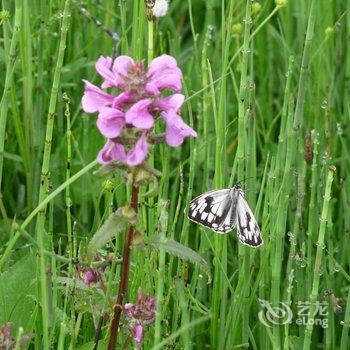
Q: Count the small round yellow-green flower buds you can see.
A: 6